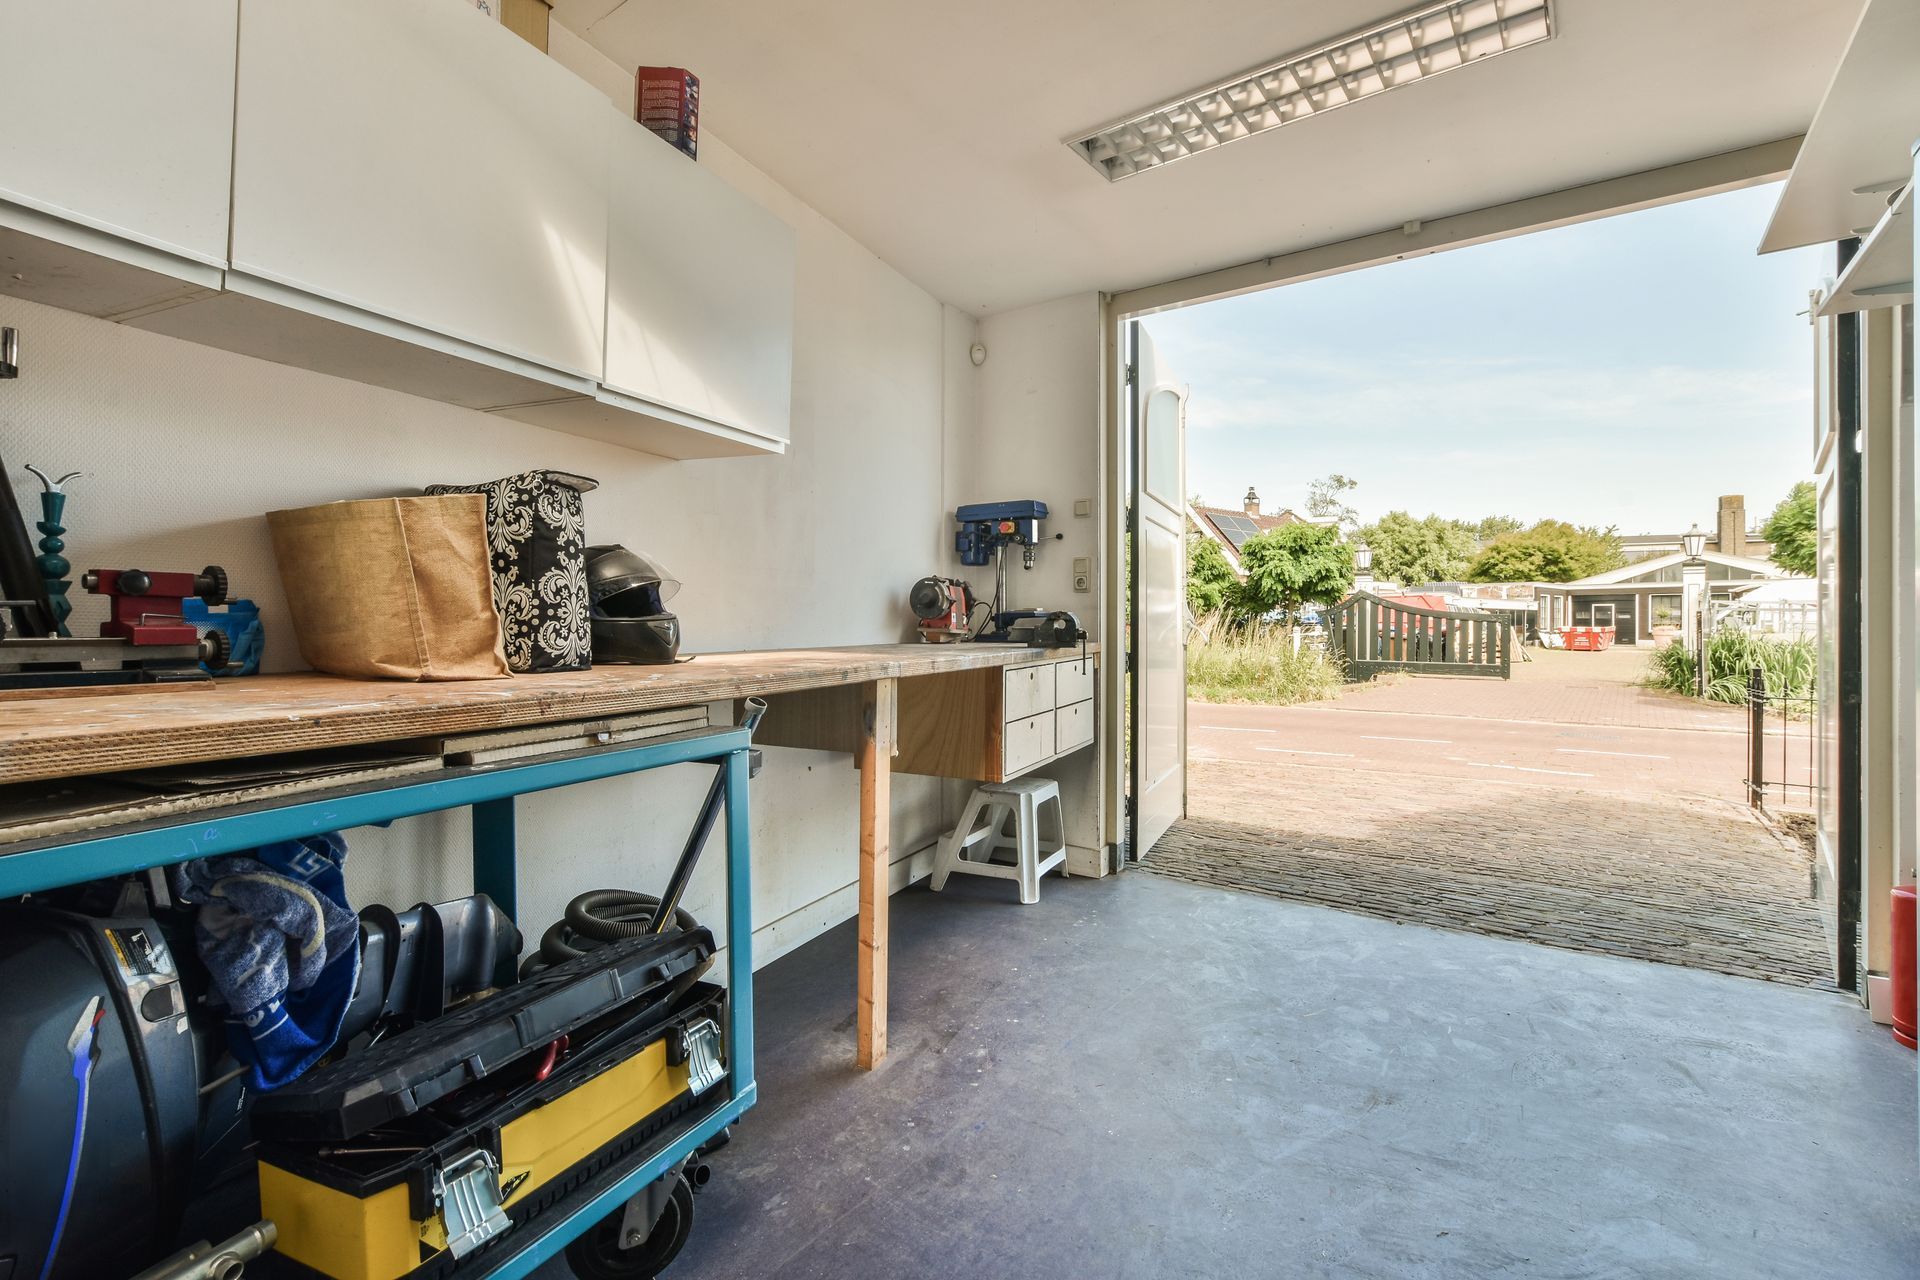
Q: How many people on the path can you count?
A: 0